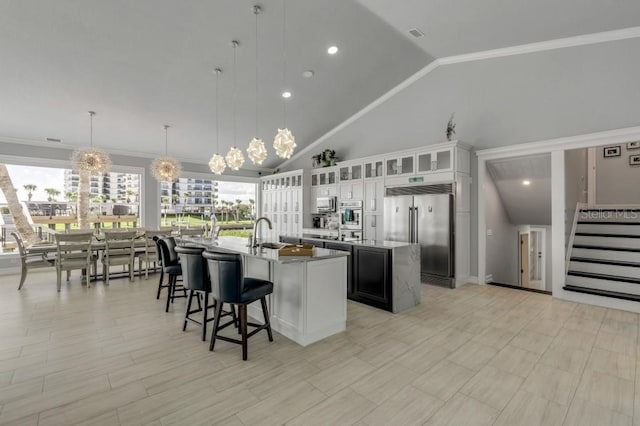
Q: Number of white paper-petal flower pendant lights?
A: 4